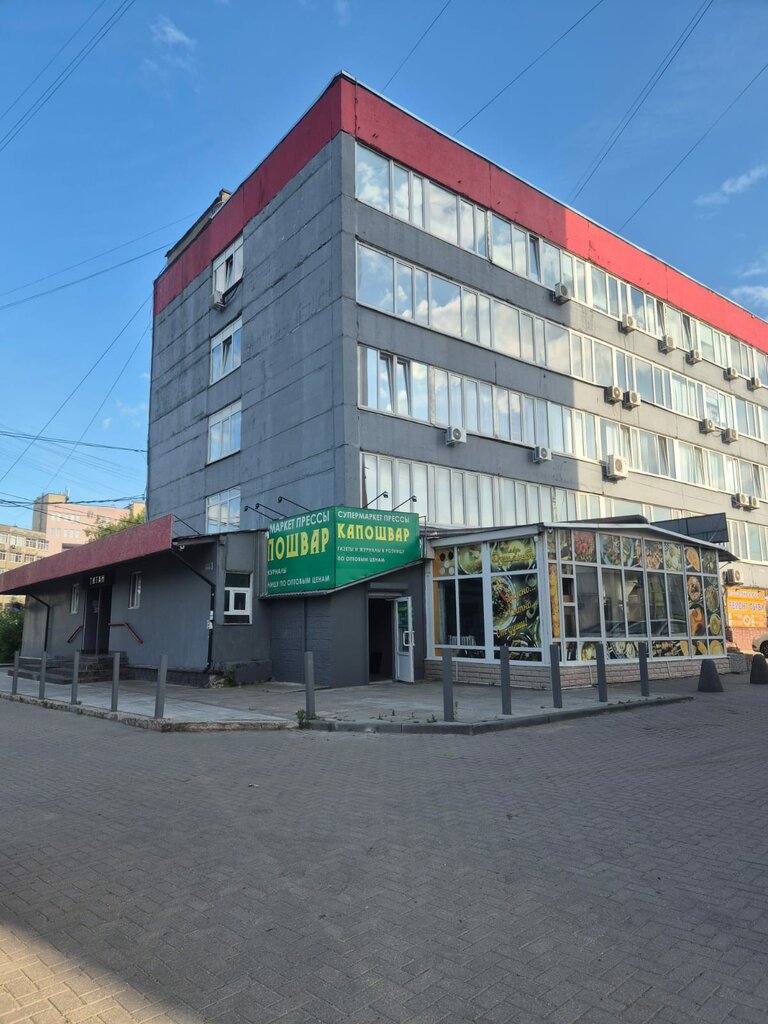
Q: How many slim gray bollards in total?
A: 11